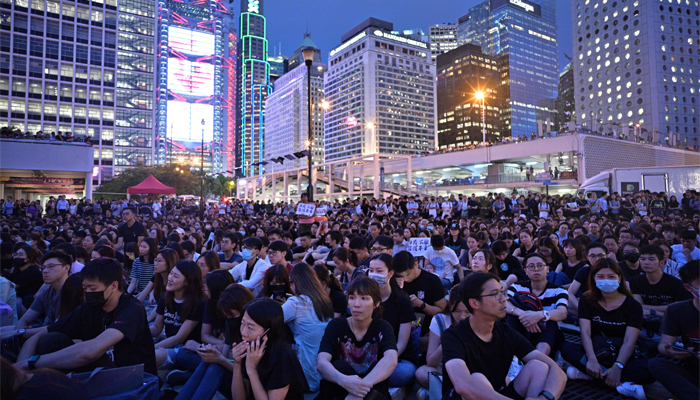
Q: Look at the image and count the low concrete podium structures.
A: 2